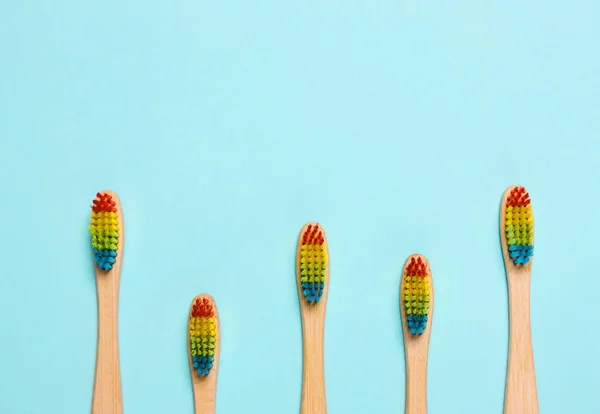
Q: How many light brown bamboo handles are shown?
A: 5